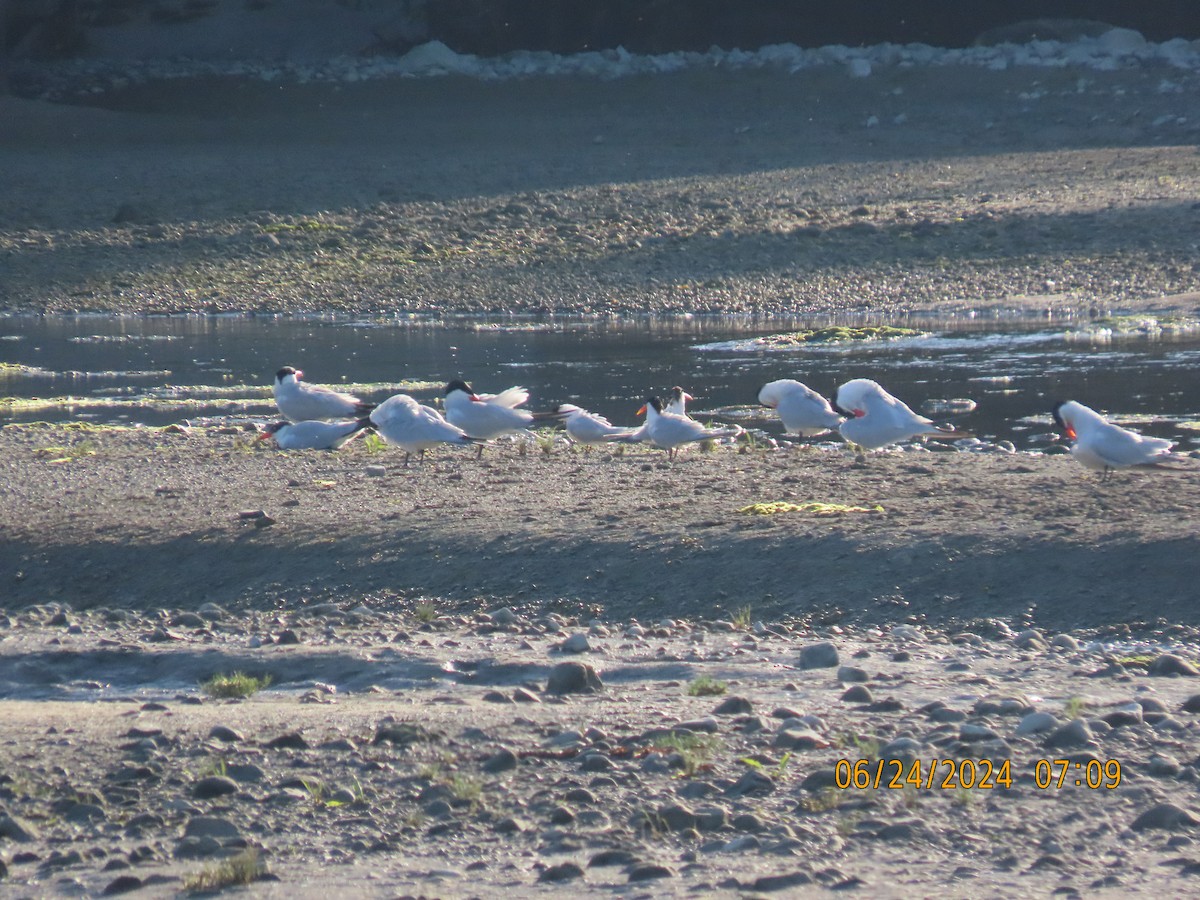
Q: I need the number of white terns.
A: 10